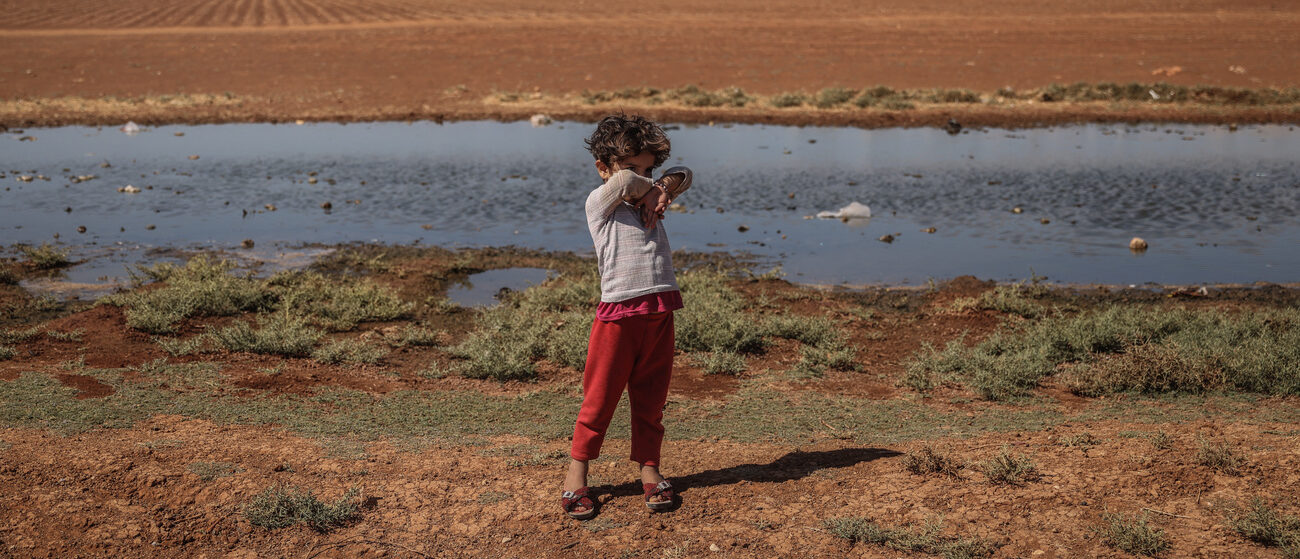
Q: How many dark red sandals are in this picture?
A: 2